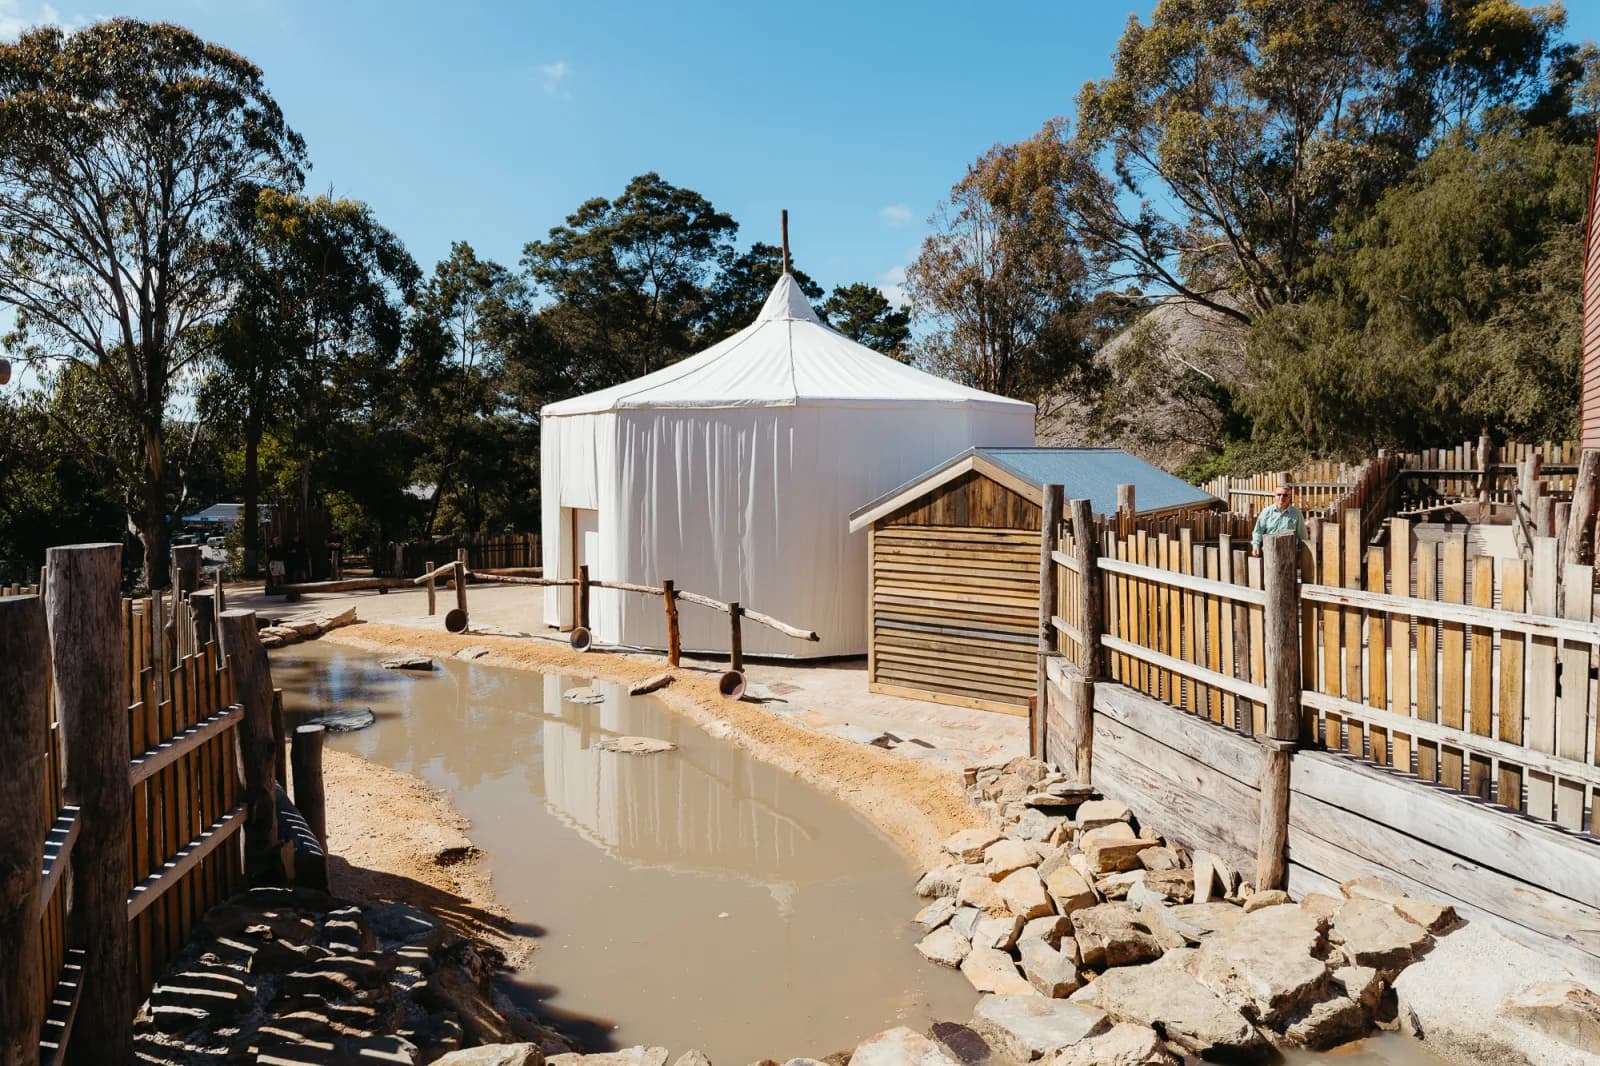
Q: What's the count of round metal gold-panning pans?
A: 3